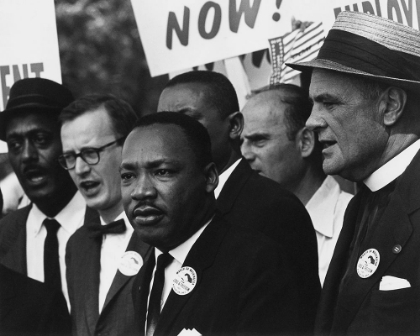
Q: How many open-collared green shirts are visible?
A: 0